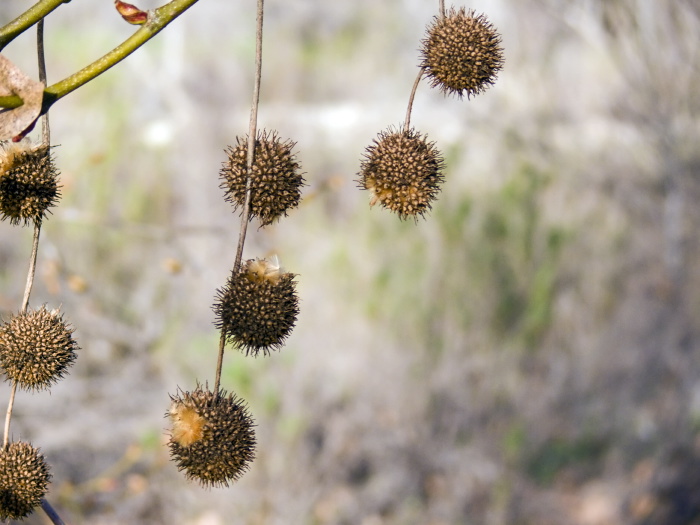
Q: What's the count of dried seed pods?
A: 8